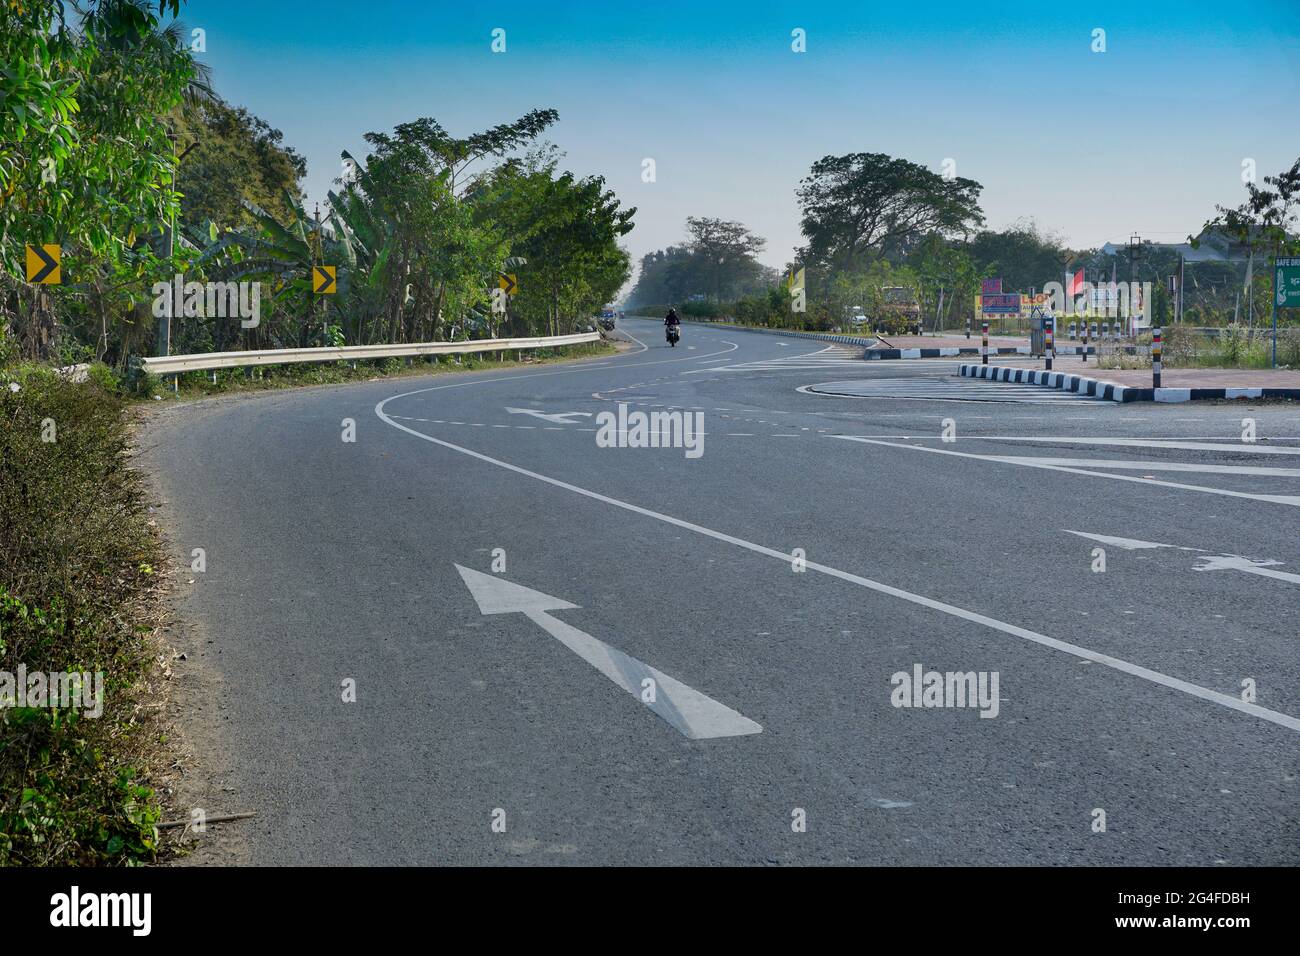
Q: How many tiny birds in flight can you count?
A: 0